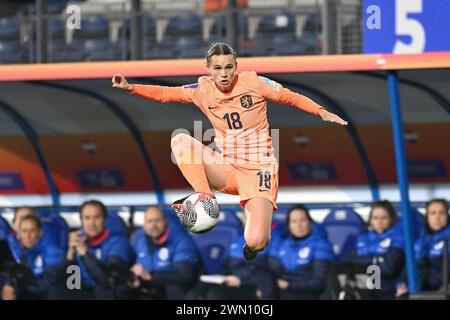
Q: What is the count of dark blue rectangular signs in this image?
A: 4